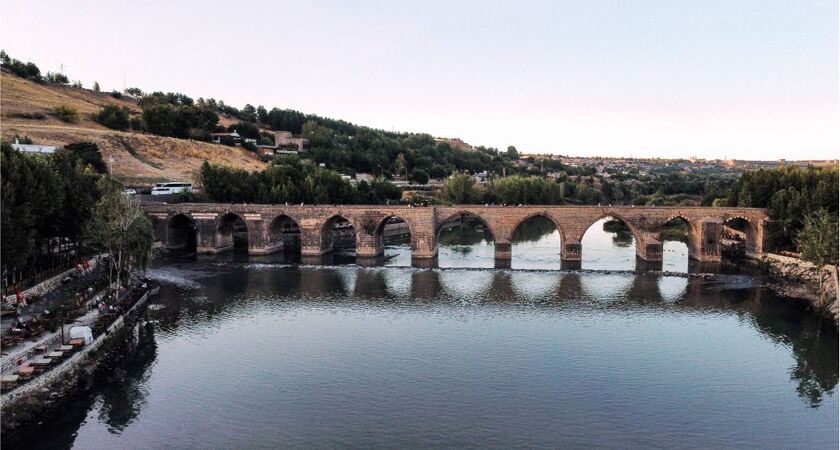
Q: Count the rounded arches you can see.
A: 10